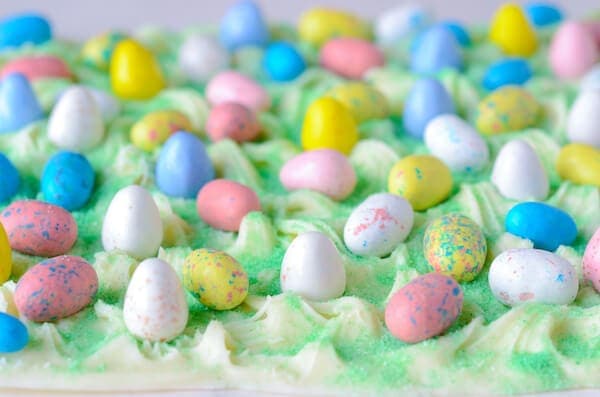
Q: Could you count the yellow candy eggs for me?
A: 13